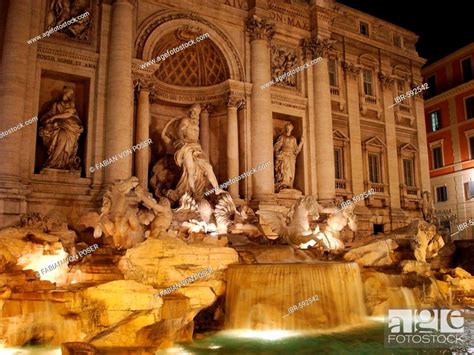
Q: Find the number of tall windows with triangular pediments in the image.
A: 3